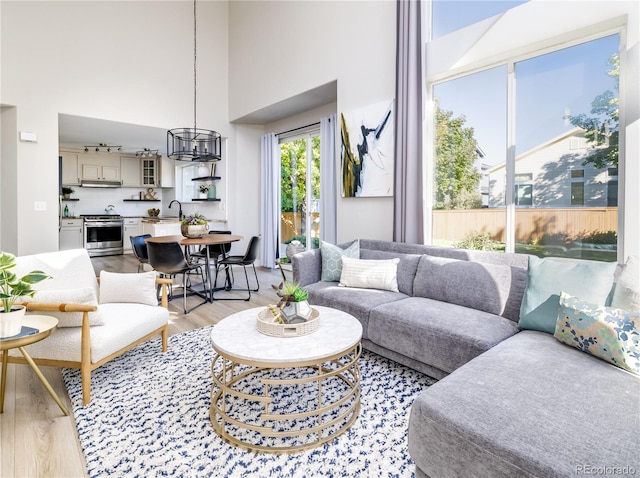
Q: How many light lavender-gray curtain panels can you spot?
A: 3